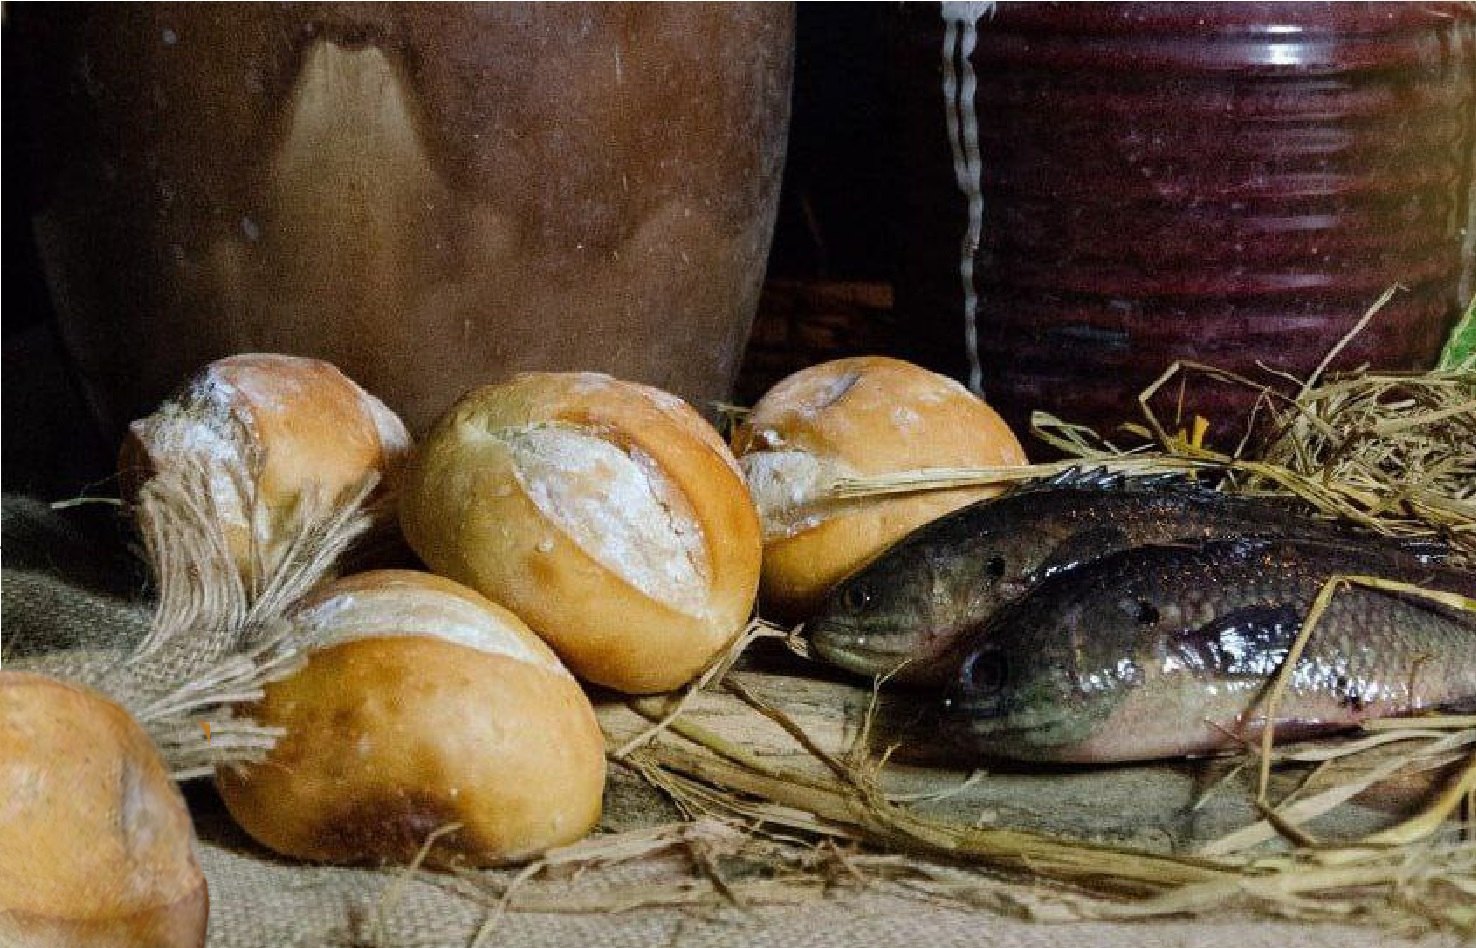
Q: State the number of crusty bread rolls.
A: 5